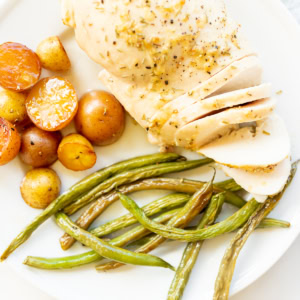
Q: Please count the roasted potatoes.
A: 9